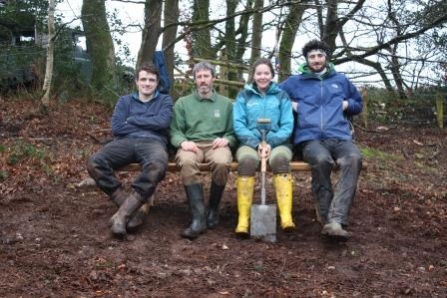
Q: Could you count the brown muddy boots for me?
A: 2